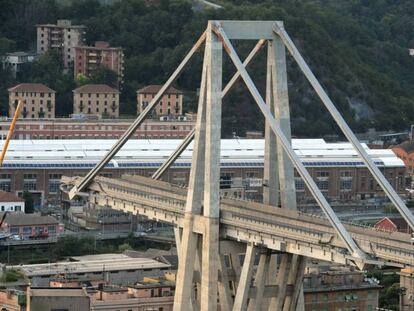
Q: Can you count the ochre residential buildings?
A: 3